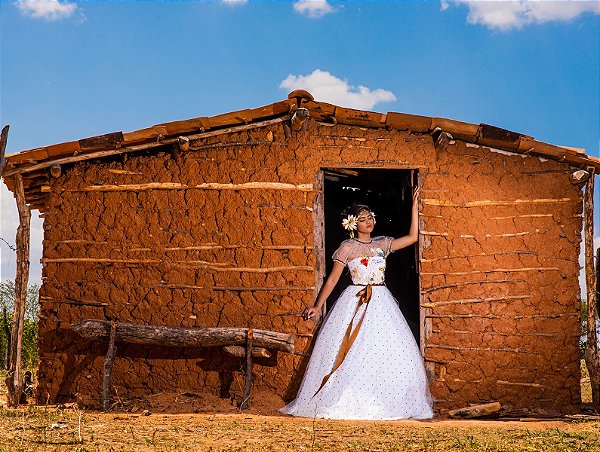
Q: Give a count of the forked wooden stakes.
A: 2